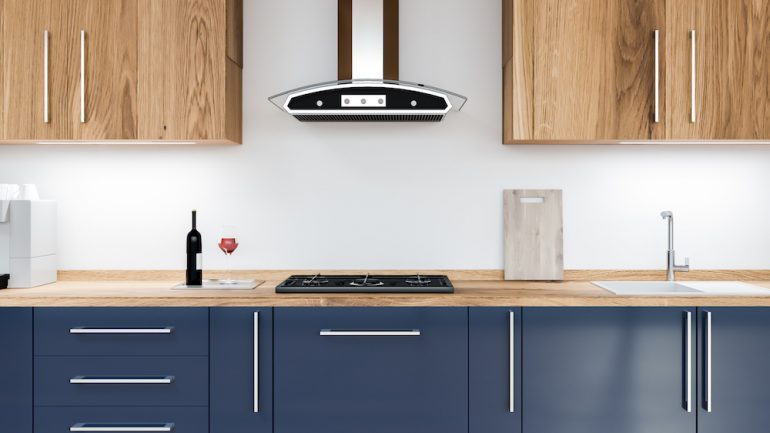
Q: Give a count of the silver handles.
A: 12